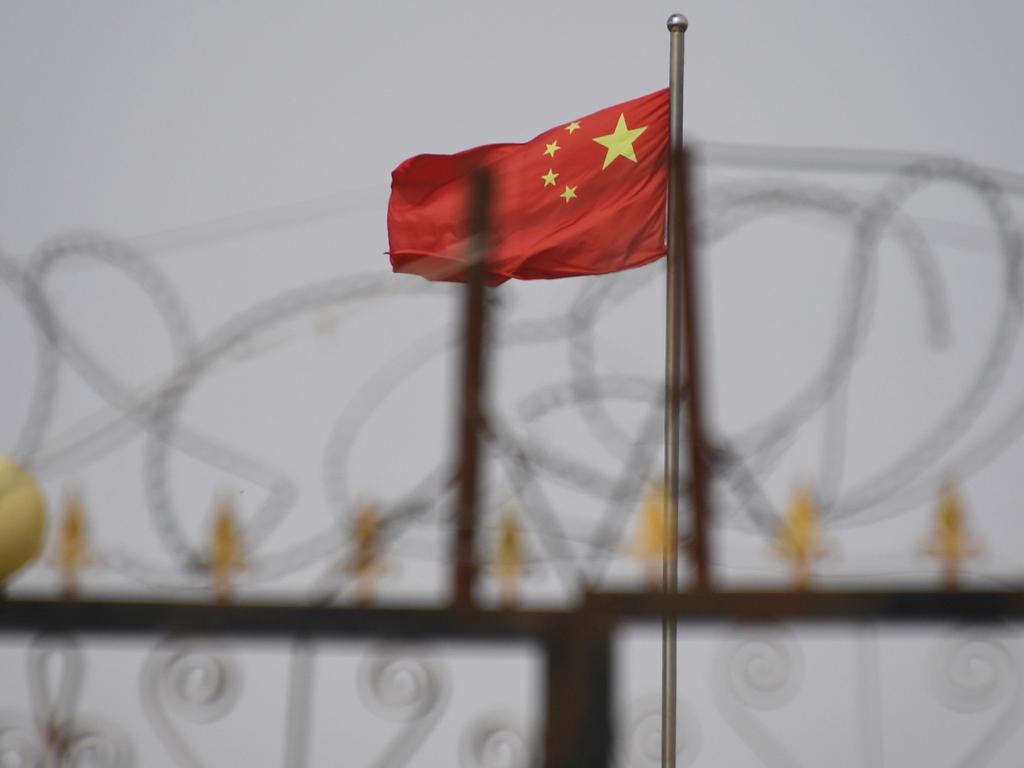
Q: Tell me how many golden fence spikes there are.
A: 7